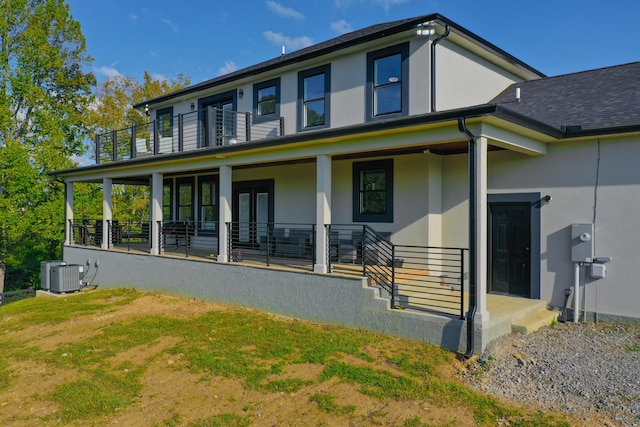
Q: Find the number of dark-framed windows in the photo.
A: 8